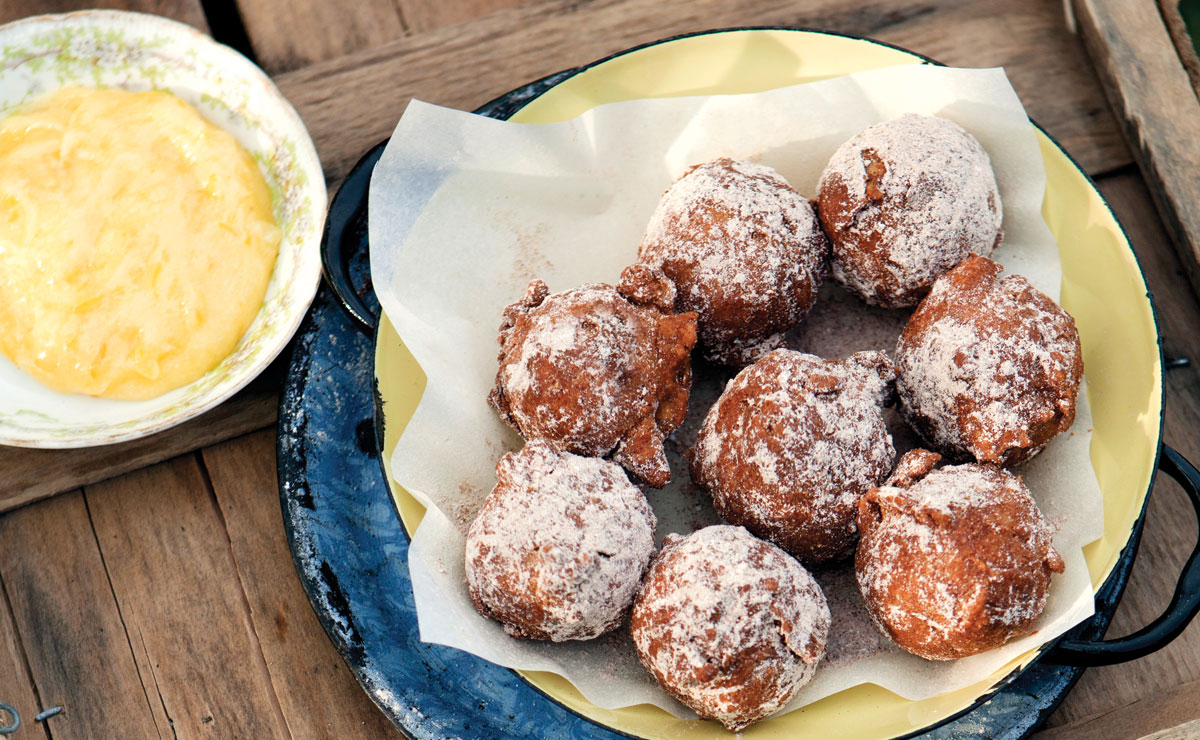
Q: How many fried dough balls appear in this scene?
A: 8